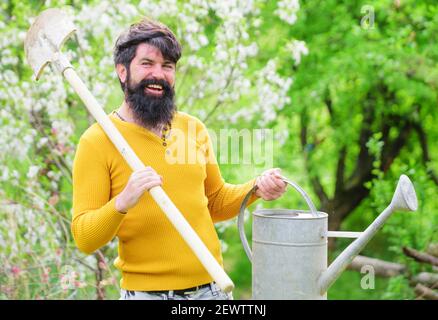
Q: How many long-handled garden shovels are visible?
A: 1